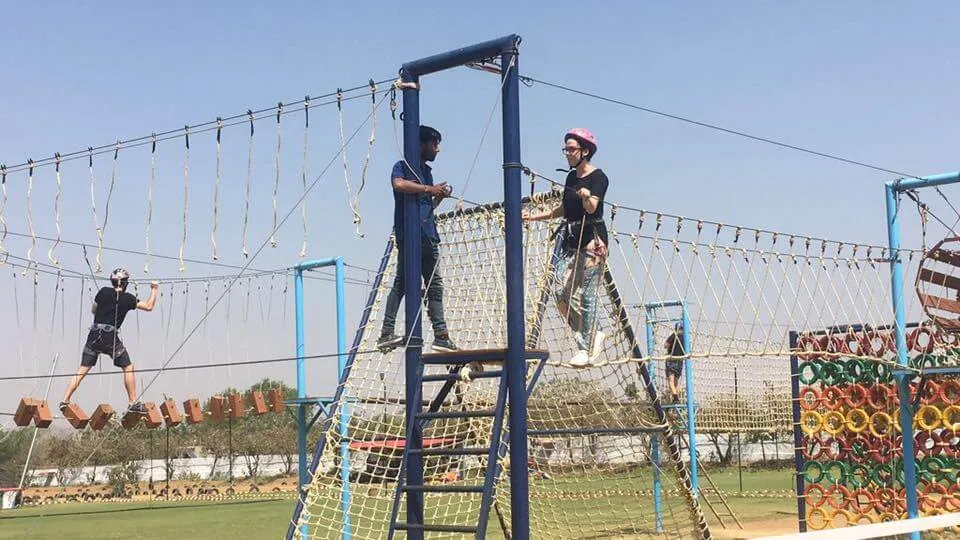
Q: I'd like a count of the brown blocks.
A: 12